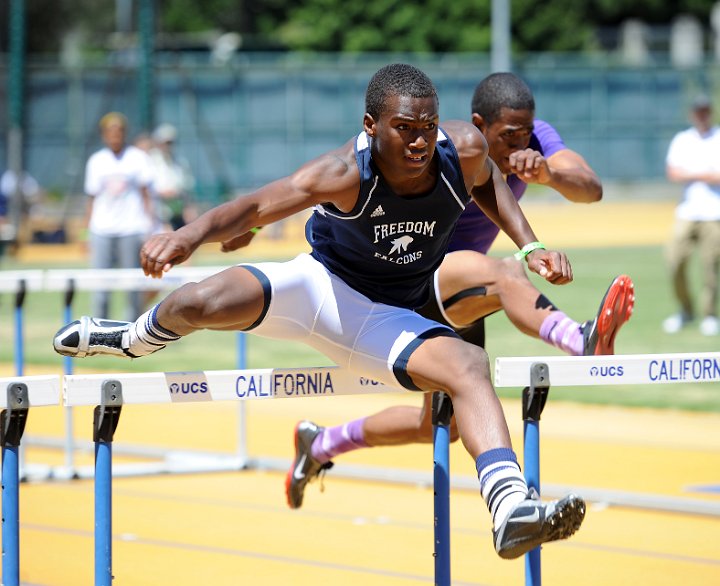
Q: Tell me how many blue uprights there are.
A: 7